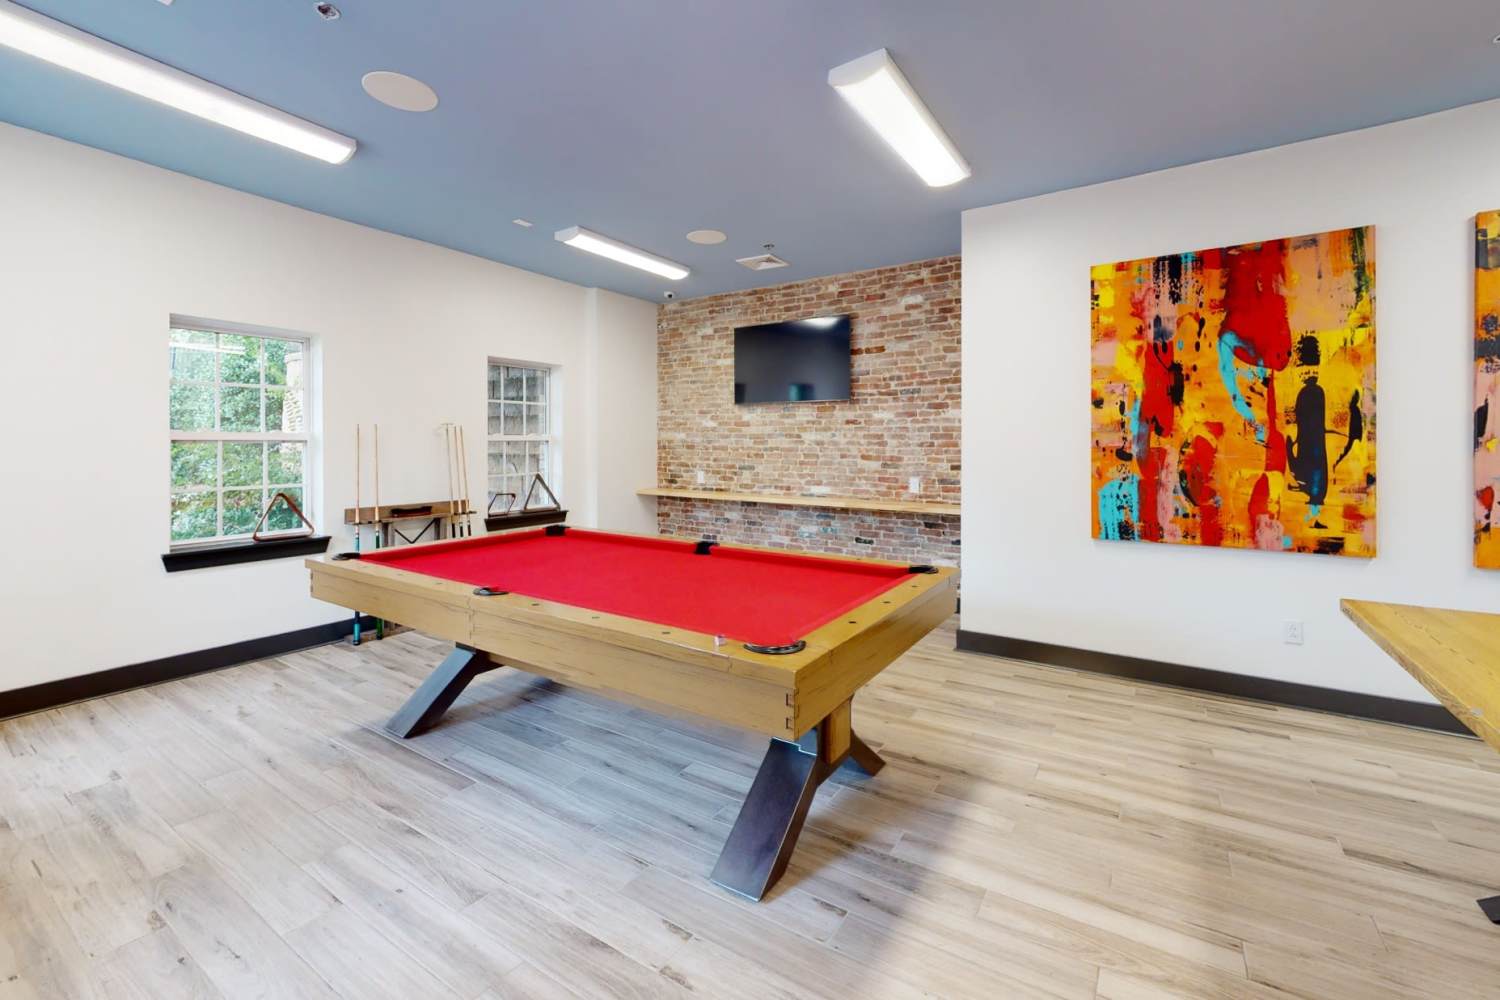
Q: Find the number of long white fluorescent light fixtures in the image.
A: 3